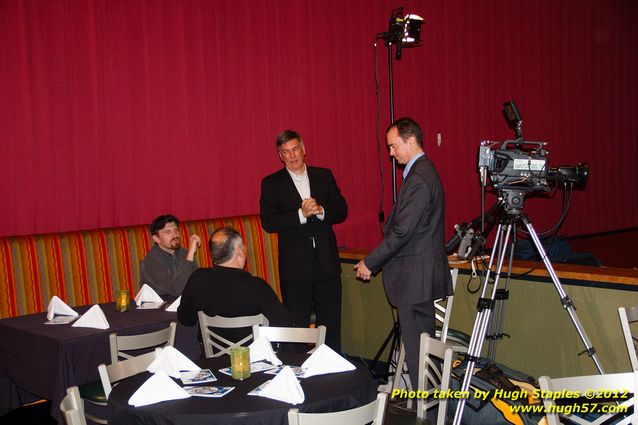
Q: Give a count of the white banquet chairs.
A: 10